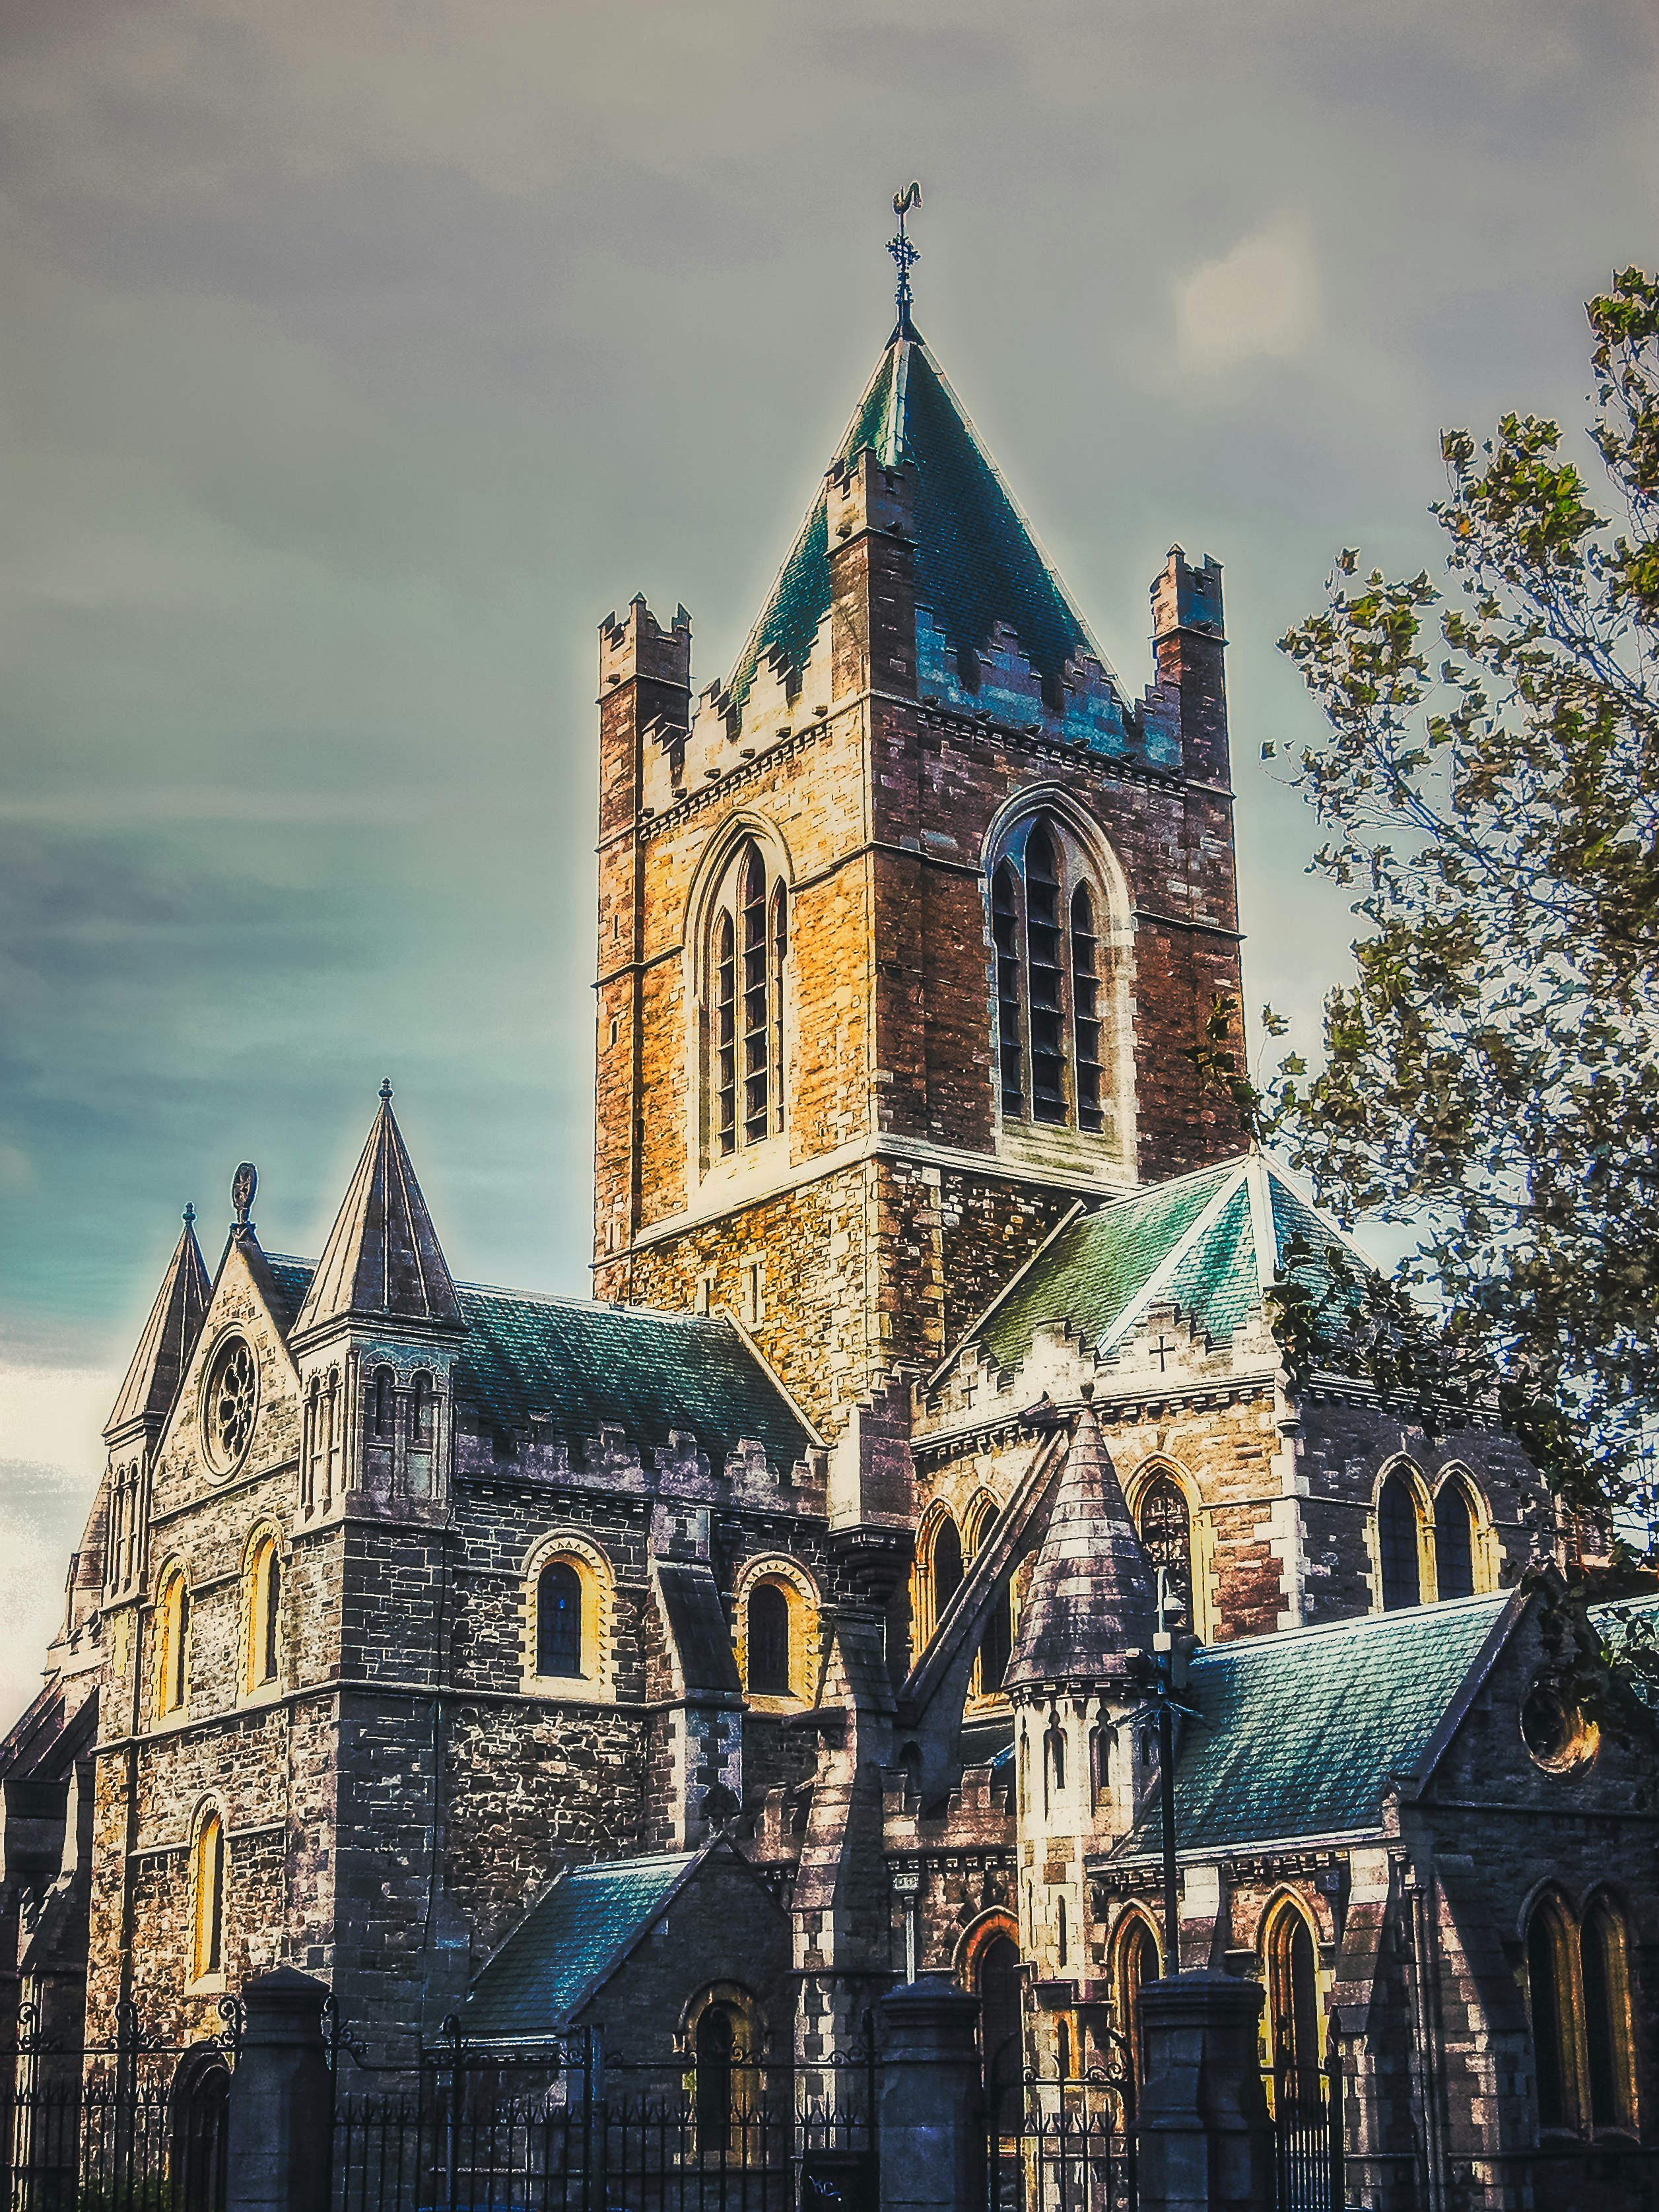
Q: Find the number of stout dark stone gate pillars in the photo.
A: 3